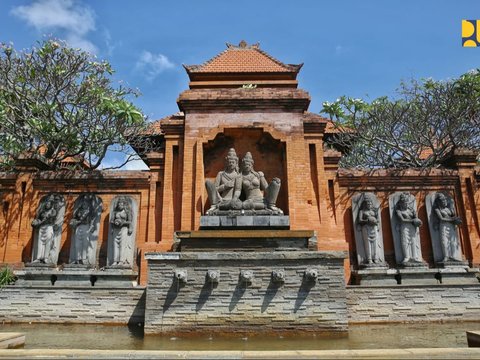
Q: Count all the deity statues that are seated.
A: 2